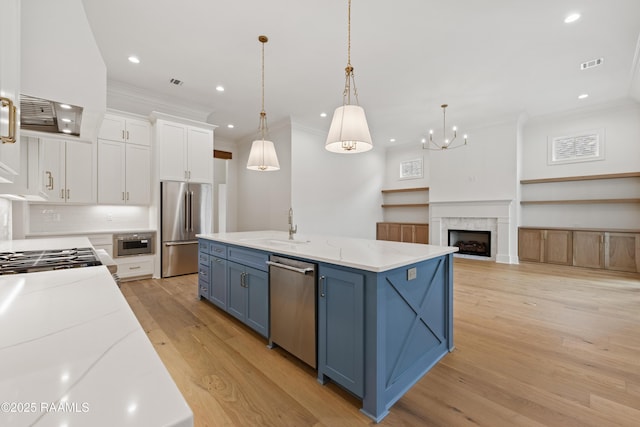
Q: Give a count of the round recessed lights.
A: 7